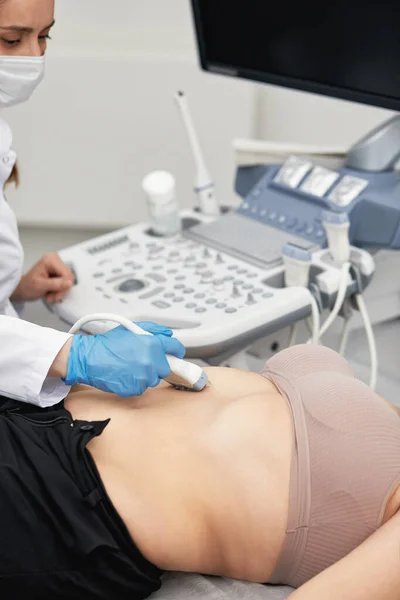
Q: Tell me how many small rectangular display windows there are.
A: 3